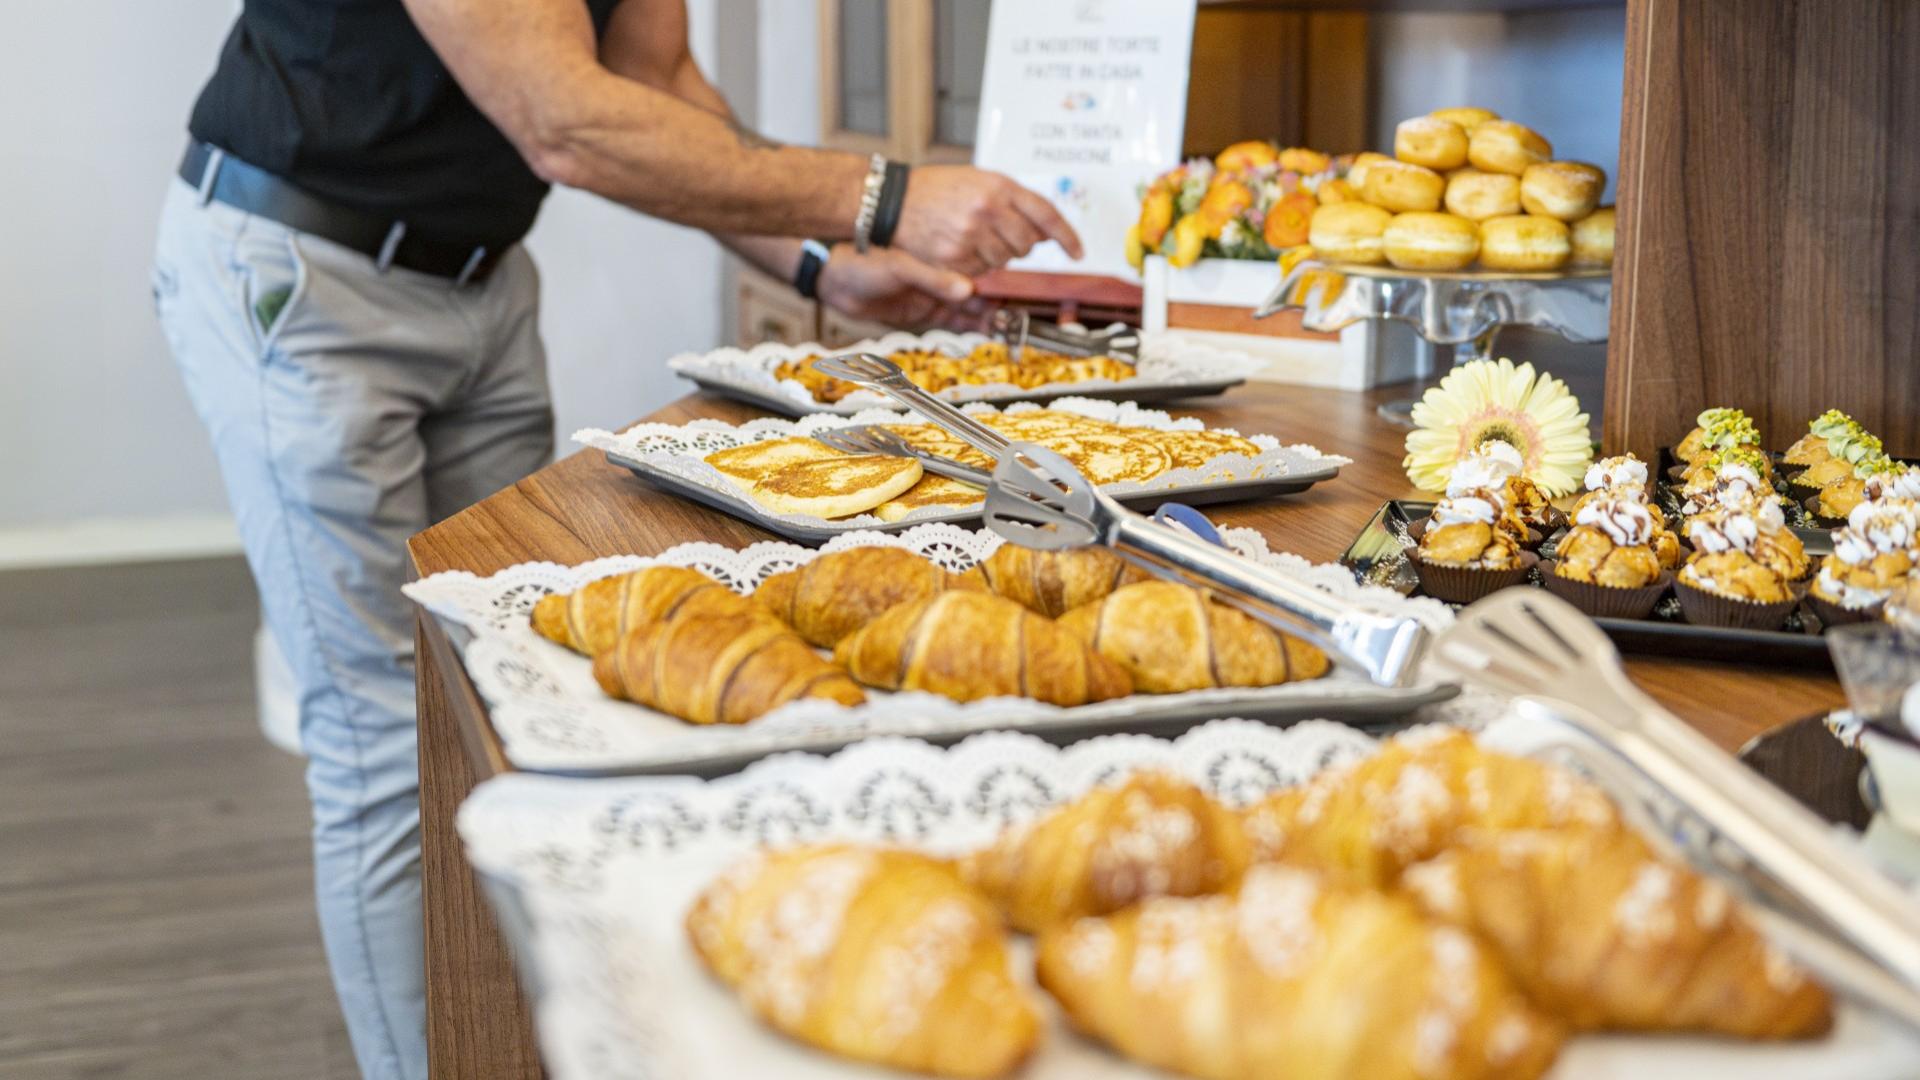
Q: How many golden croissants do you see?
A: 11